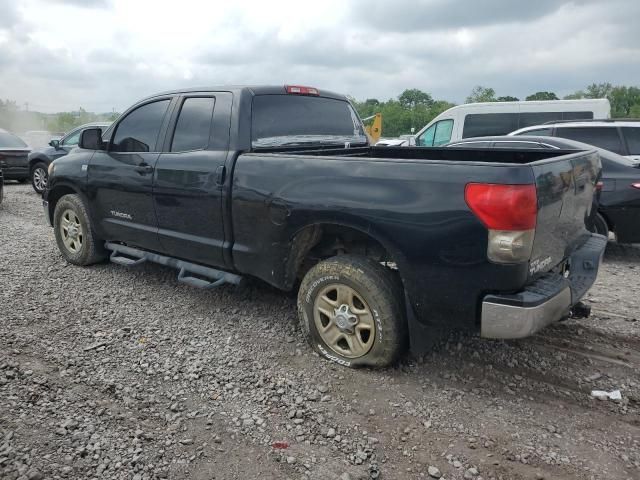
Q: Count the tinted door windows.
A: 2